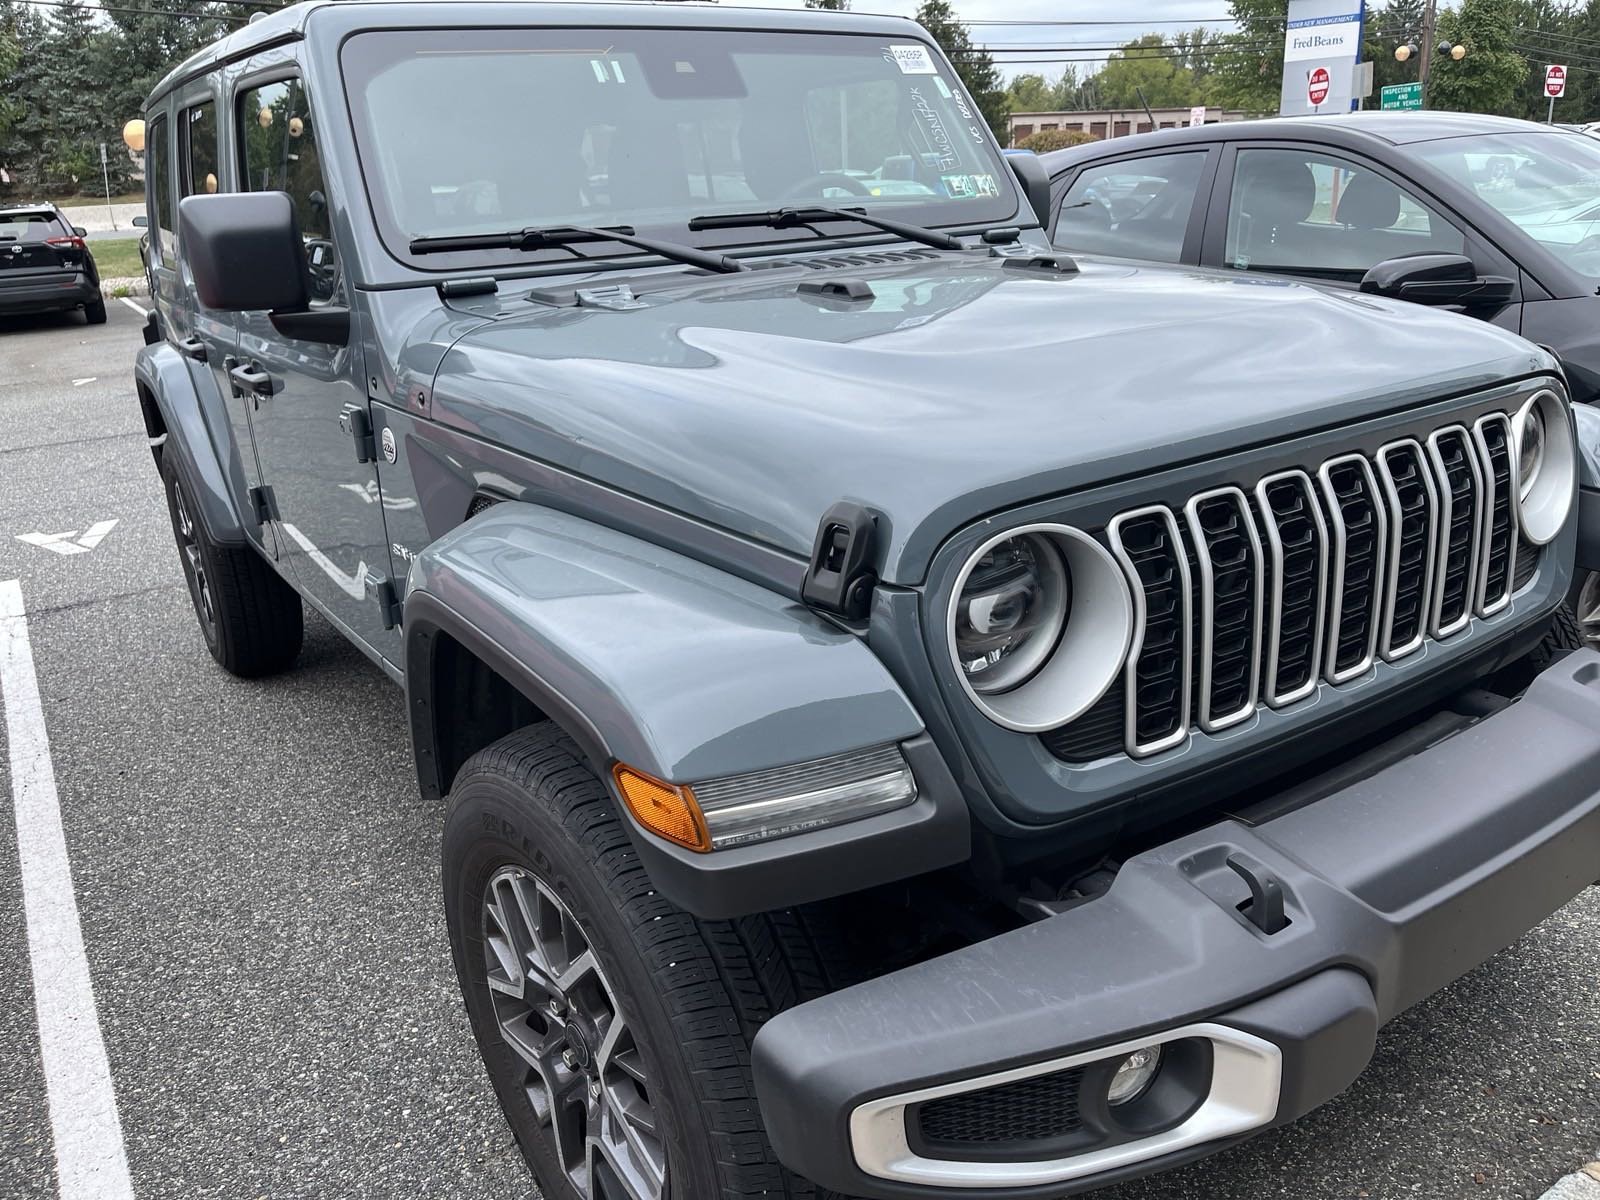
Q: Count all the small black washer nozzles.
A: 2